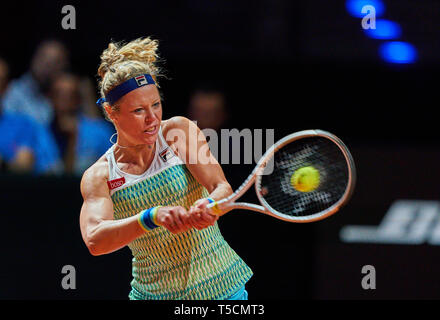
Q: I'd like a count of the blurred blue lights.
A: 3